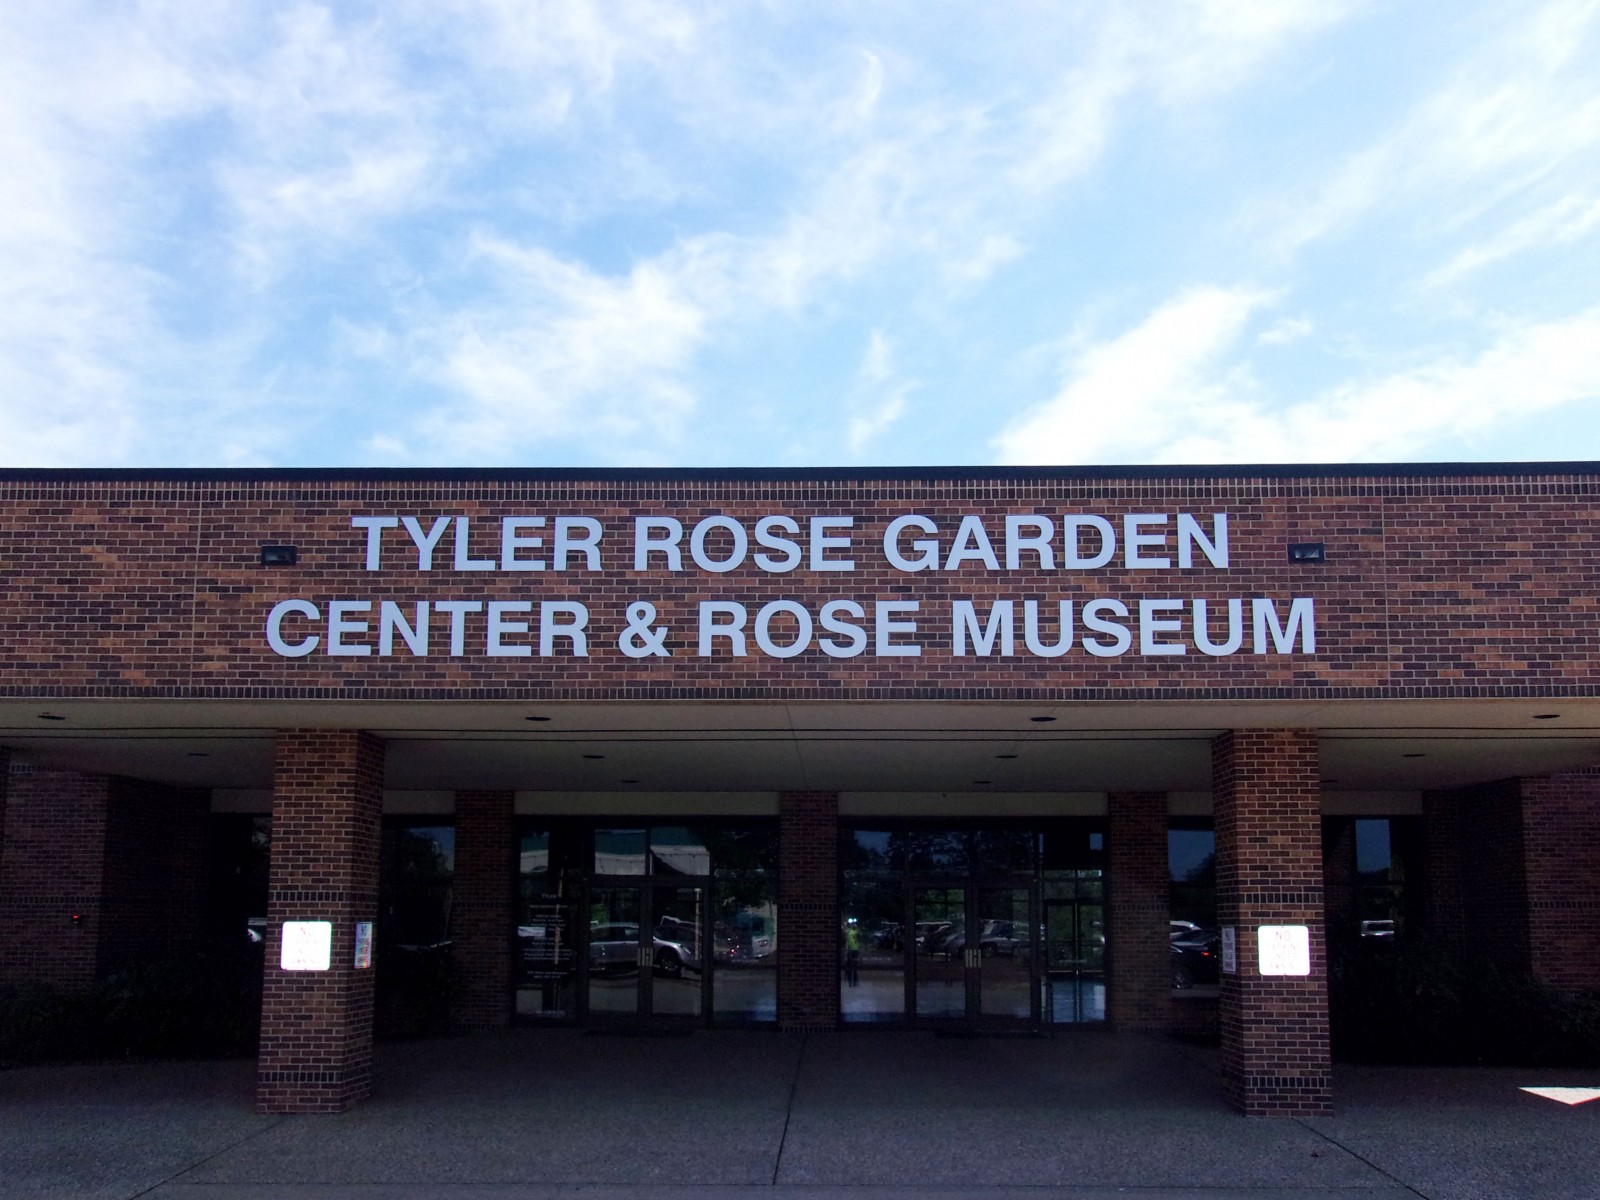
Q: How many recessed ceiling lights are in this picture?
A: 11